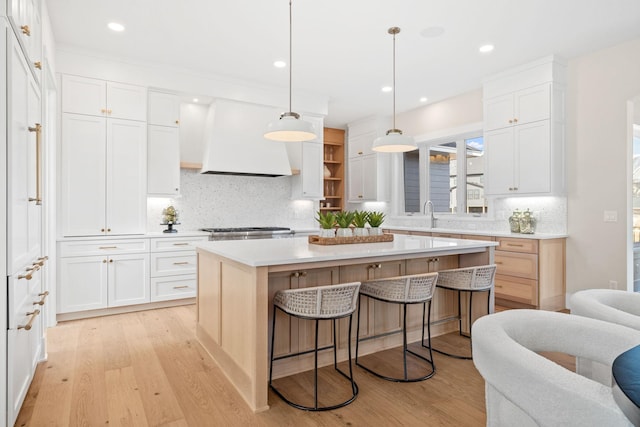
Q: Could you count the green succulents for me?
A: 4